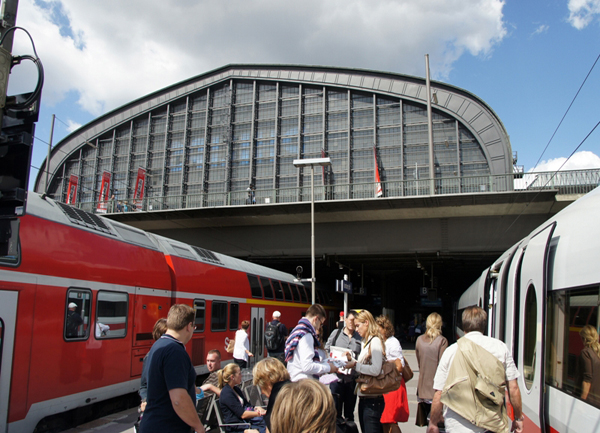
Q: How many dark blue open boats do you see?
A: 0